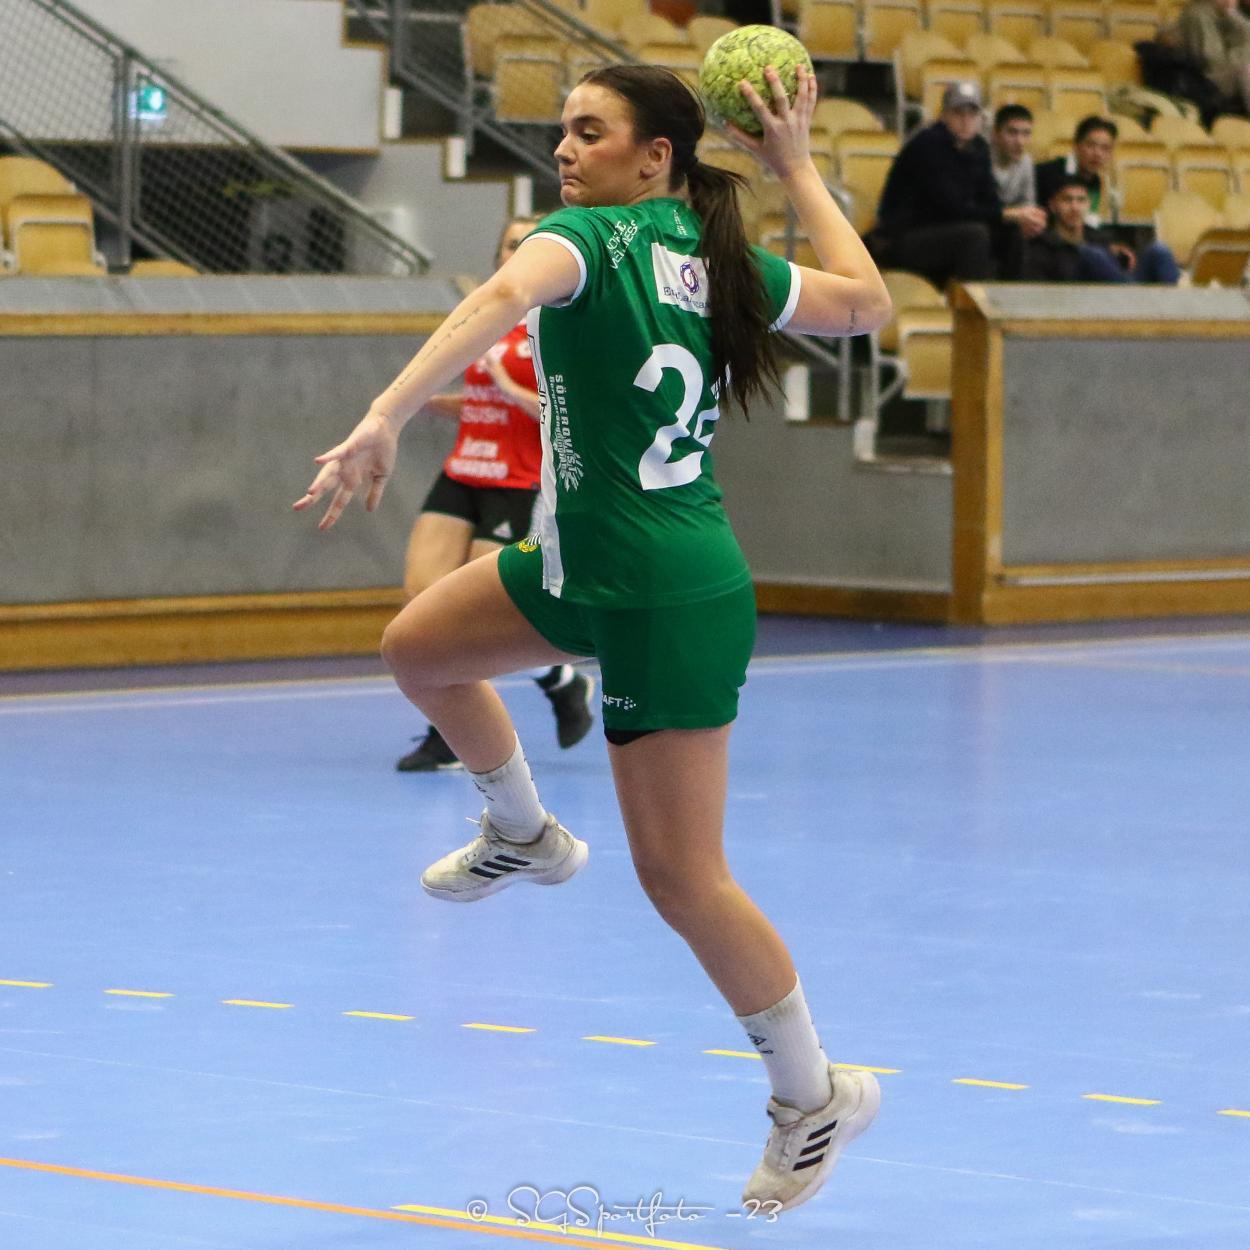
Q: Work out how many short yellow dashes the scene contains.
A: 11